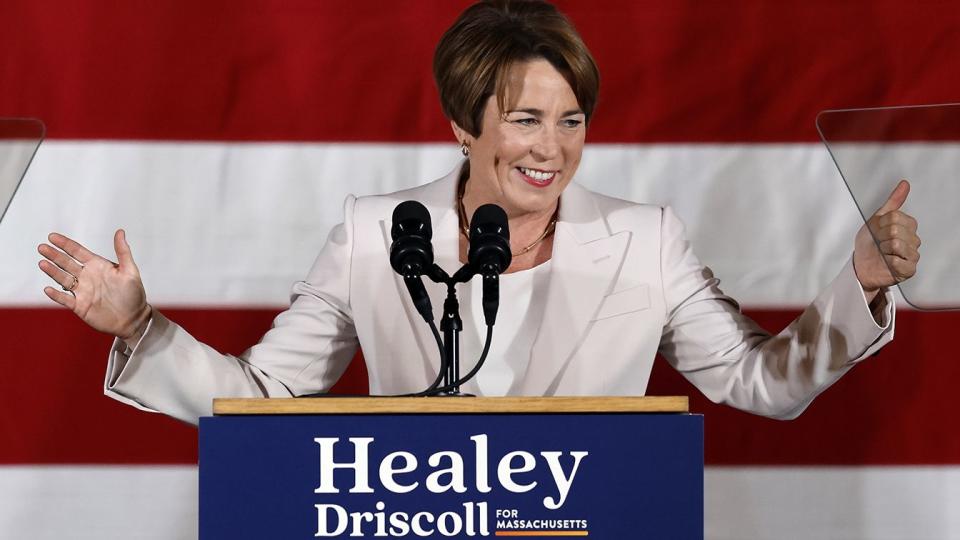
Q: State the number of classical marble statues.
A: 0